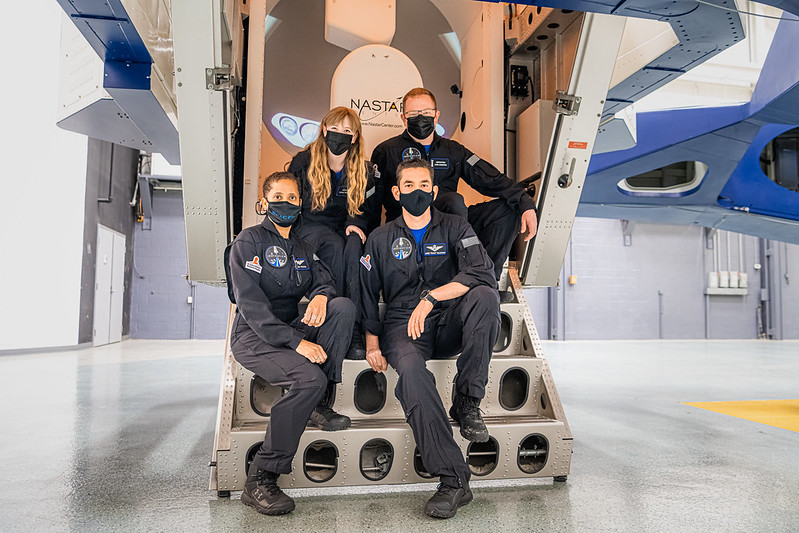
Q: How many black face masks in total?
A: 4